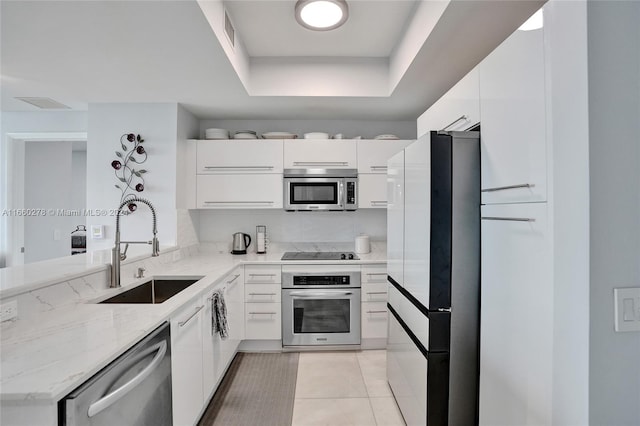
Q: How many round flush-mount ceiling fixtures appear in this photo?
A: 1